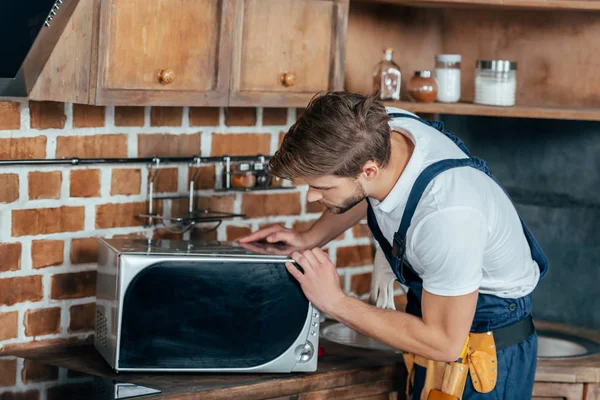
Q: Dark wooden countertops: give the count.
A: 1